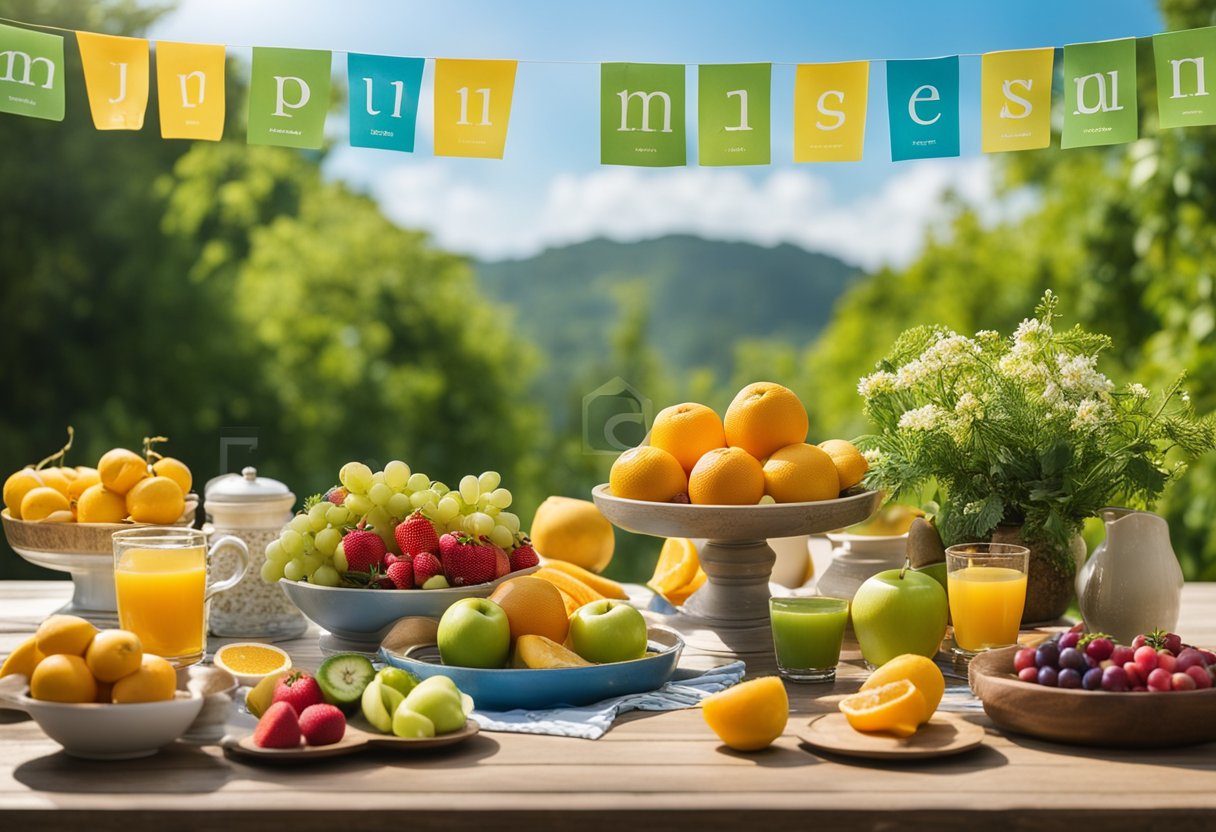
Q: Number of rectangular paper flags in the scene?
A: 13